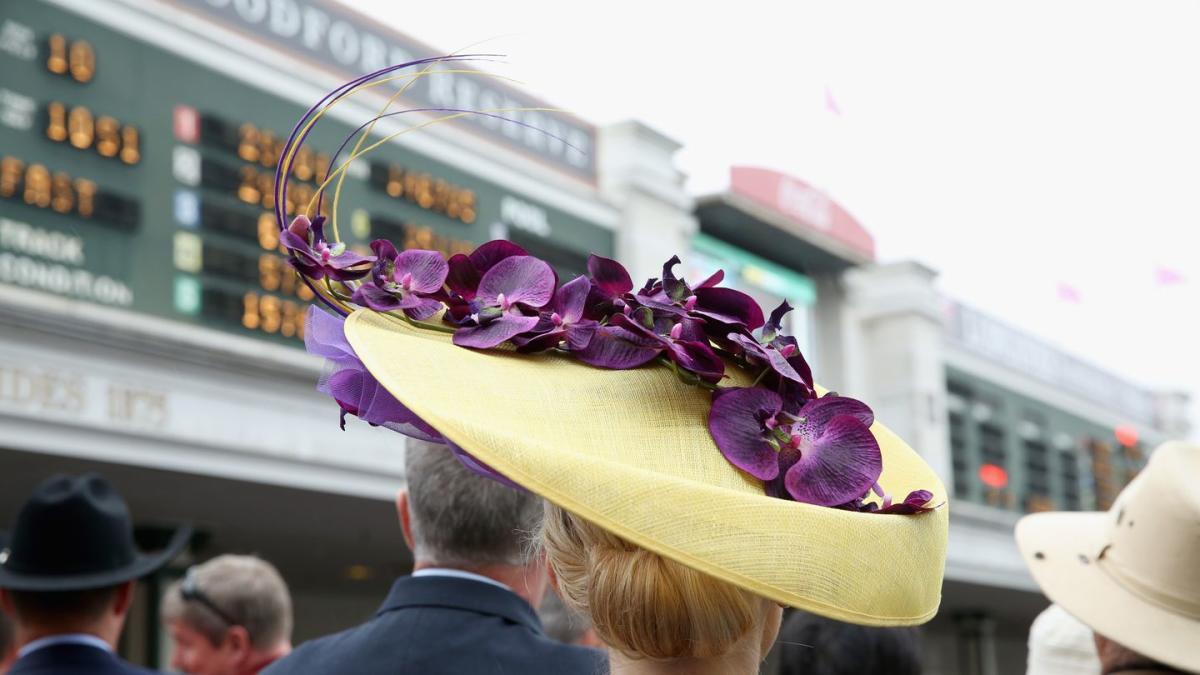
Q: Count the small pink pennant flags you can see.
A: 3